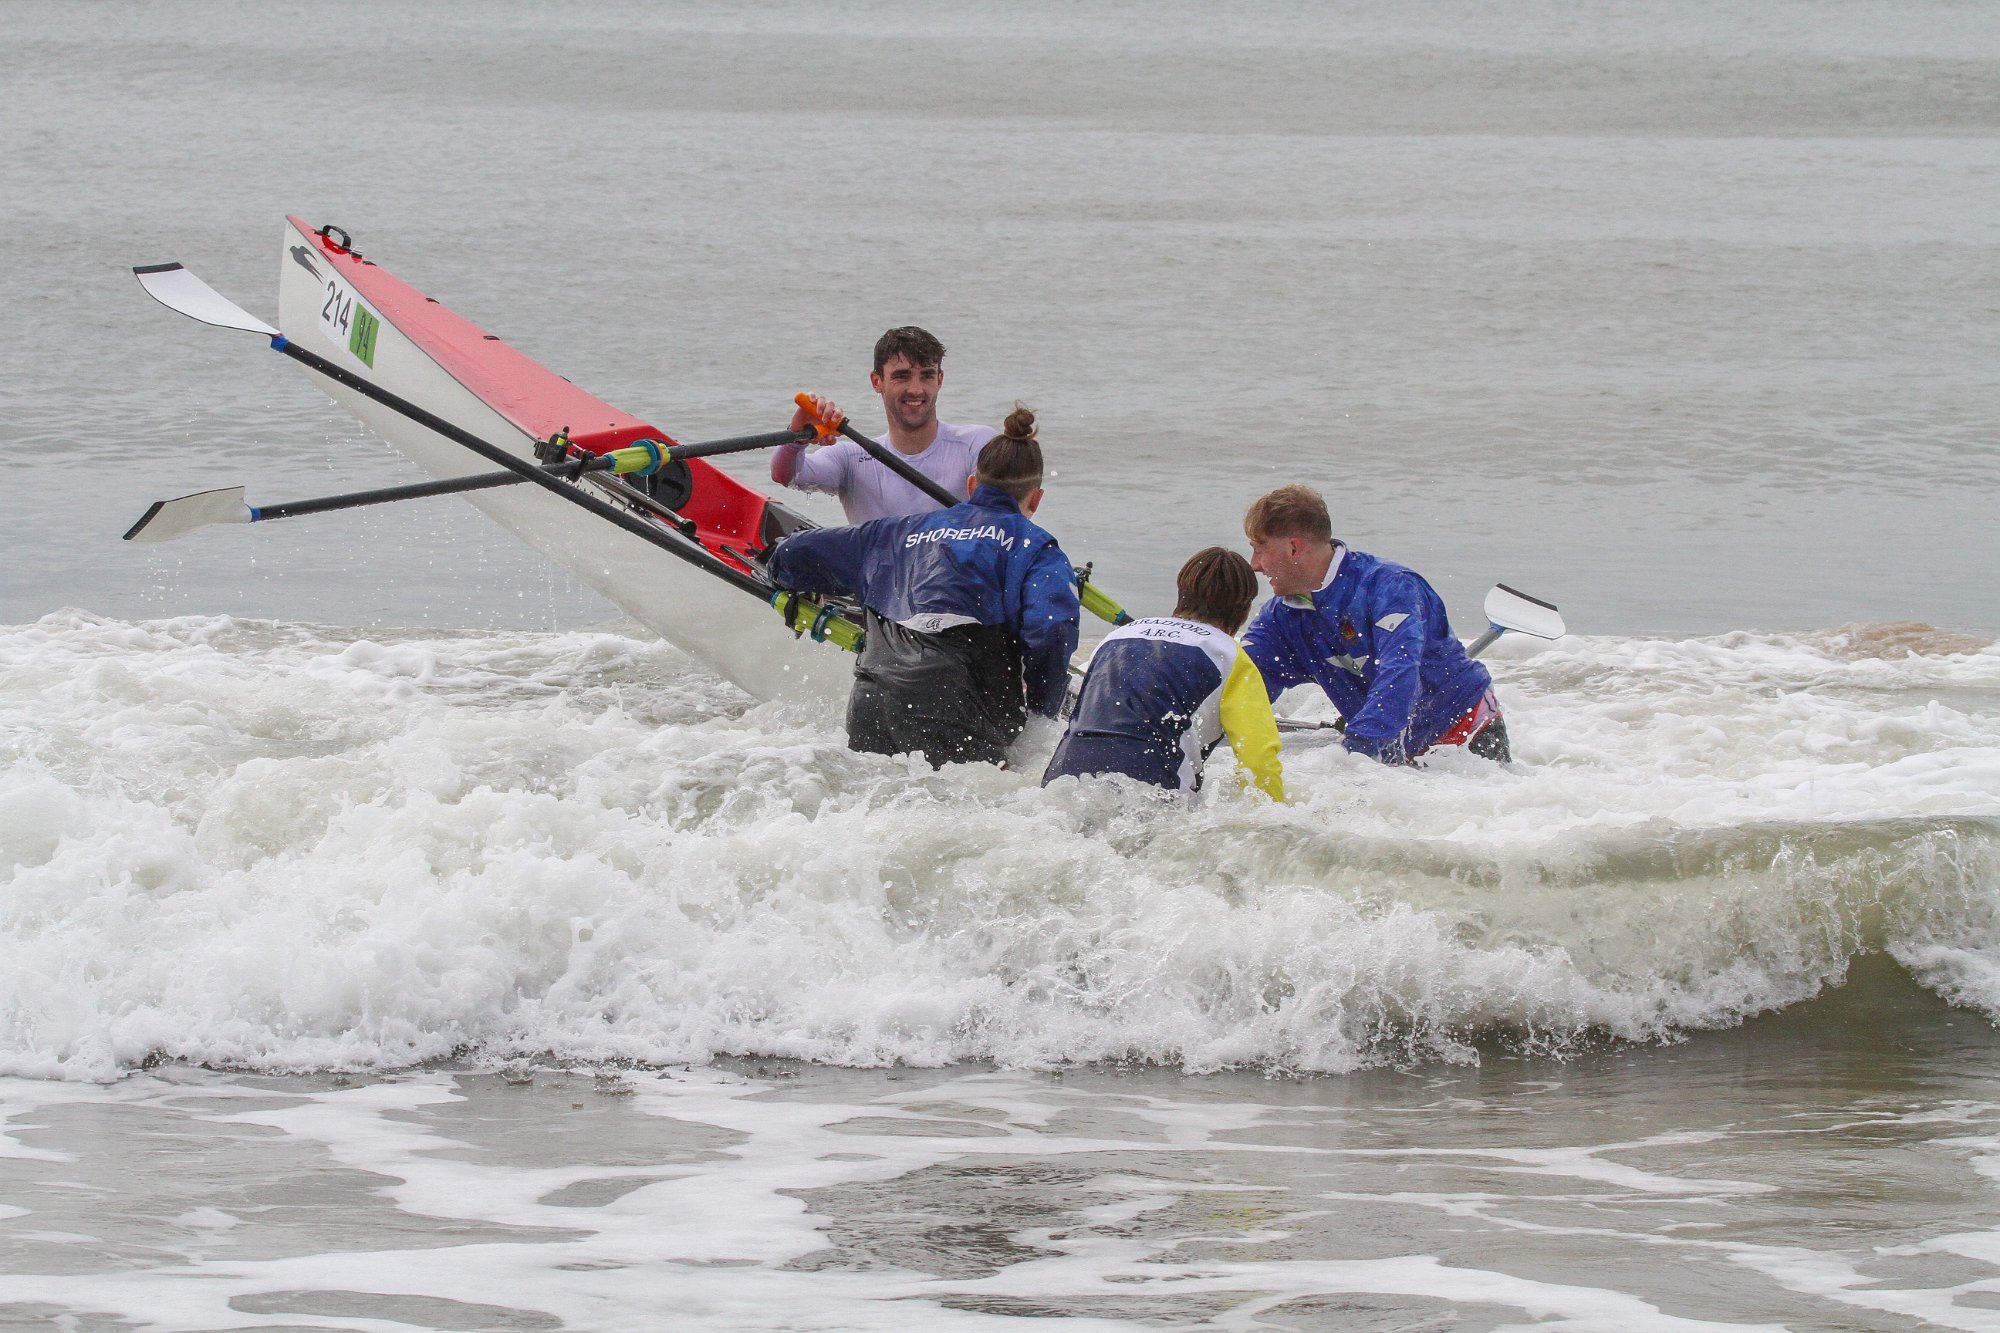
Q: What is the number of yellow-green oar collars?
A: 3